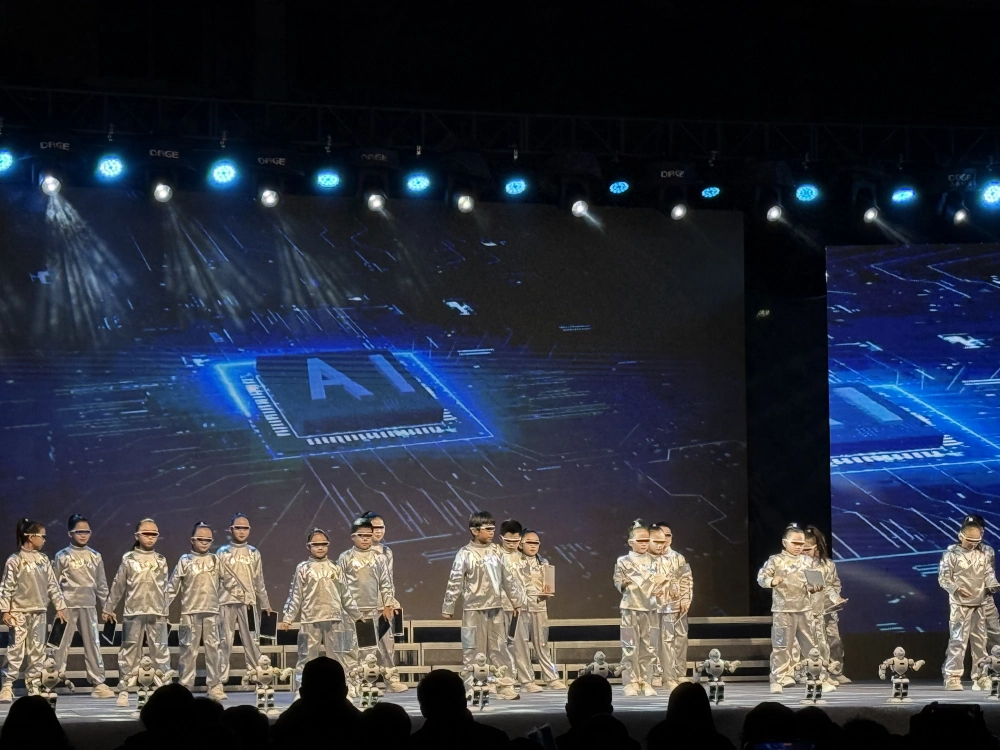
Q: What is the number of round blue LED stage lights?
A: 11